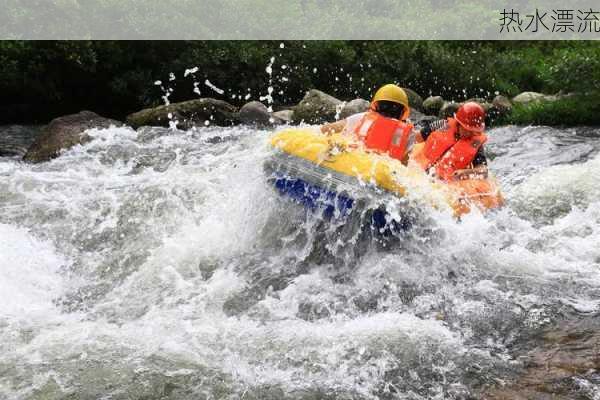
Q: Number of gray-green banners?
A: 1